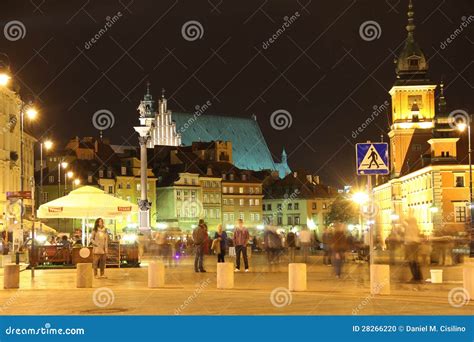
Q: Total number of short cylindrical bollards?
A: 7